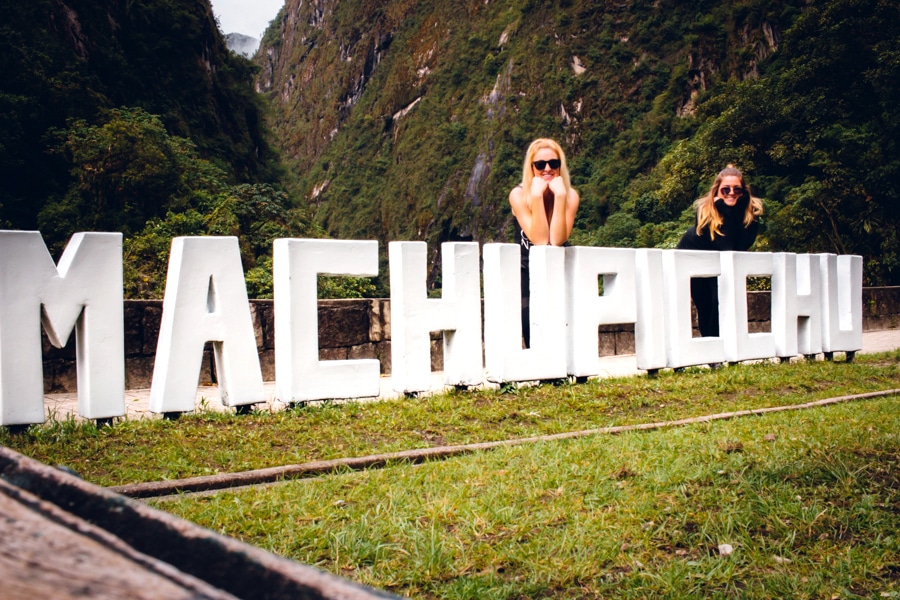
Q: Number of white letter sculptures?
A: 11